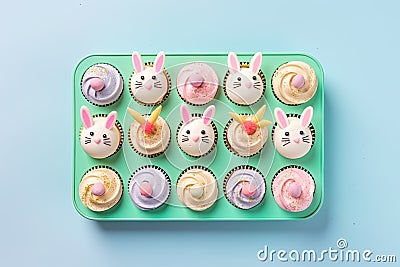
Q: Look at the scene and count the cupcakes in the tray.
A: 15